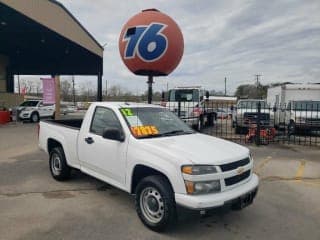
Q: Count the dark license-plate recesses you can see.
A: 1